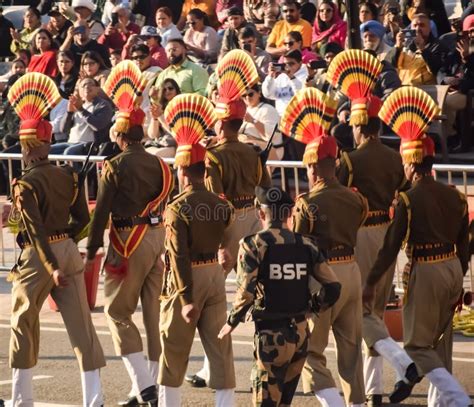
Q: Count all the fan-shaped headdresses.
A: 7